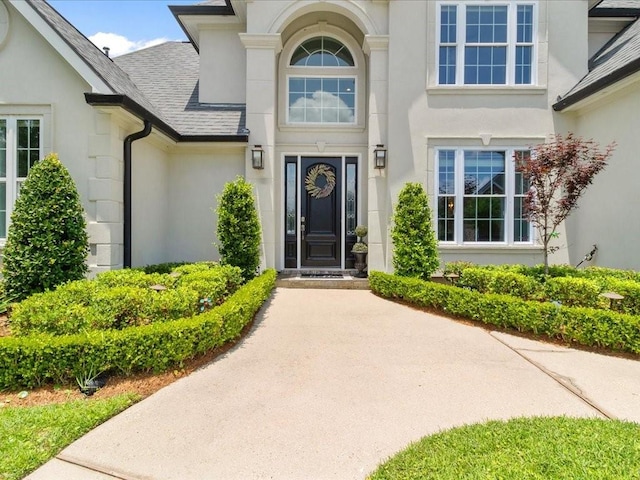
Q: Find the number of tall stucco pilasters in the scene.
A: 2